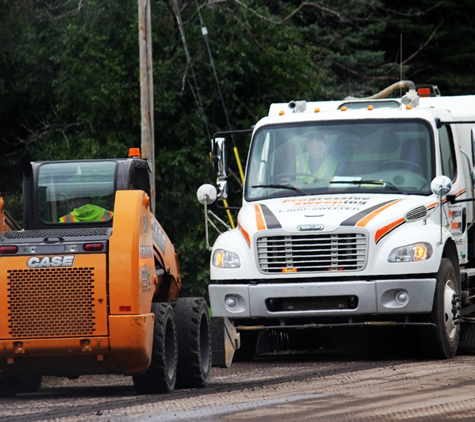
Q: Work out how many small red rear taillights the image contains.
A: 2